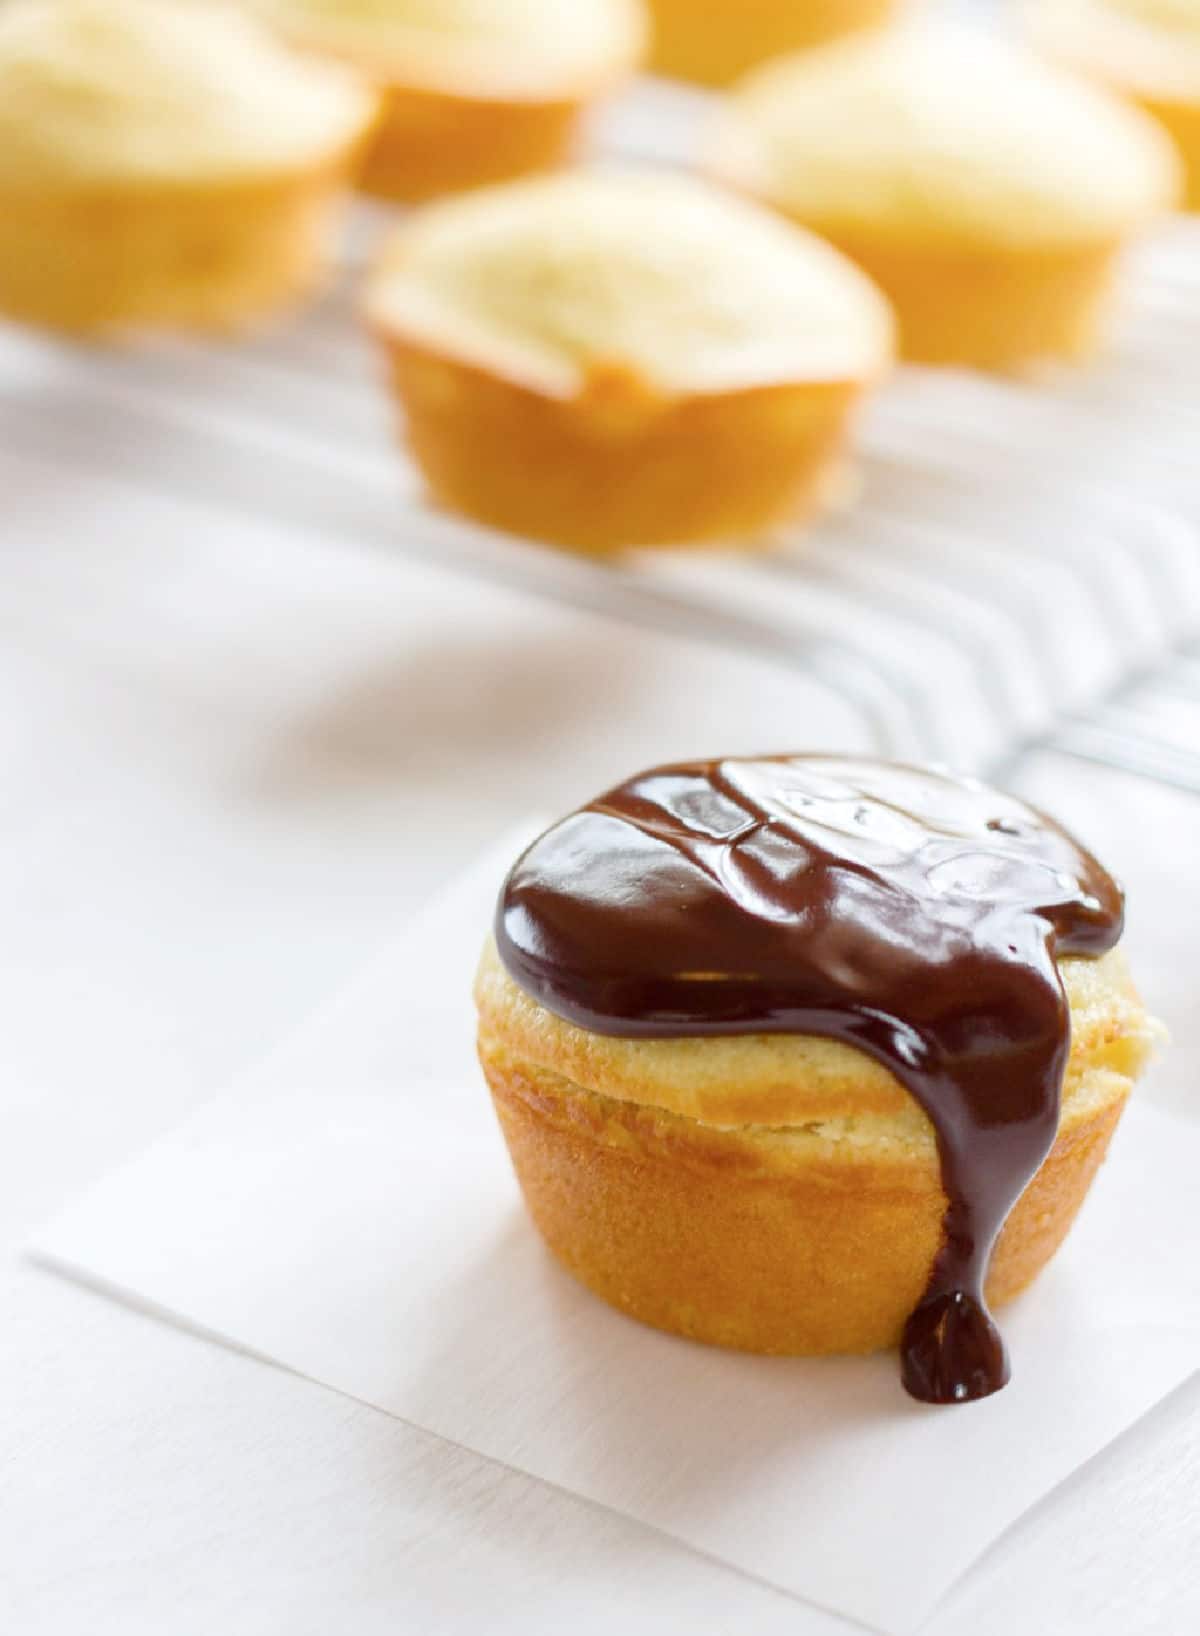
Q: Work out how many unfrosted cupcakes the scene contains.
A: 6